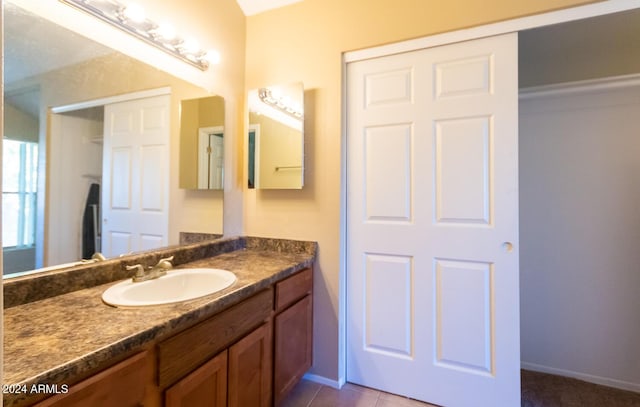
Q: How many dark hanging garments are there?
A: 1